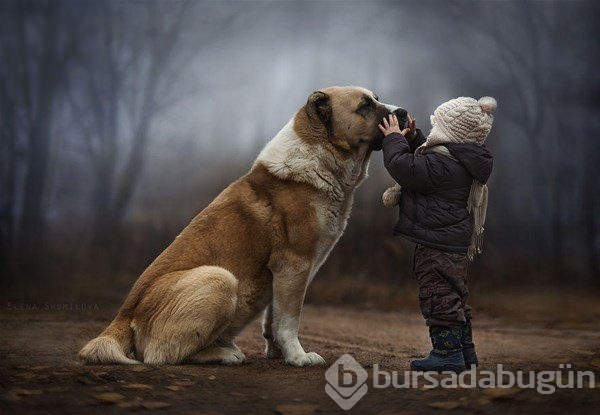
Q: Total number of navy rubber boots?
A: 2